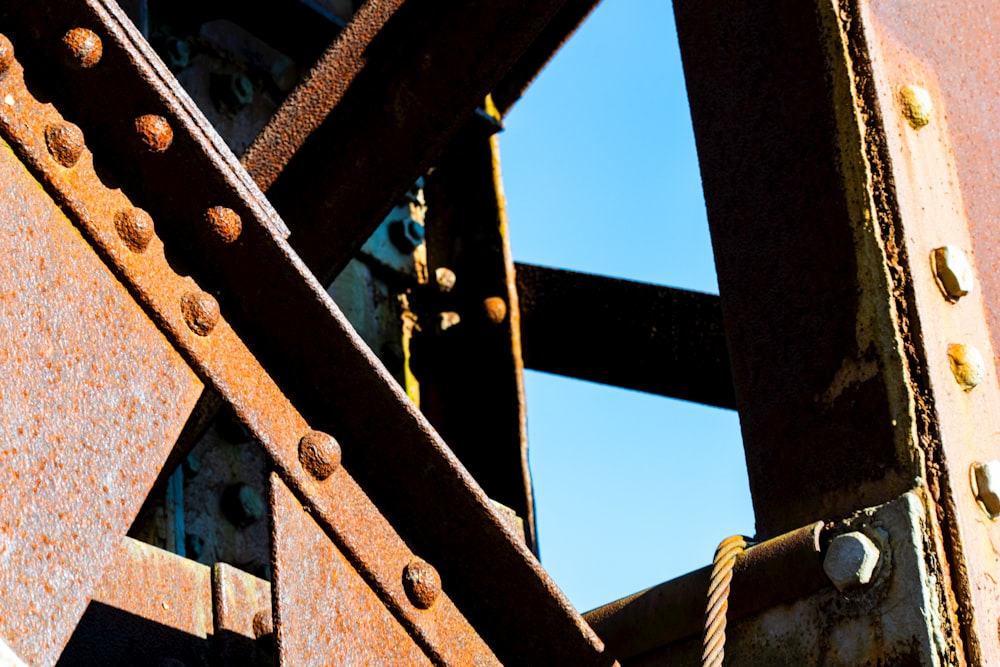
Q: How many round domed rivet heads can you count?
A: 15